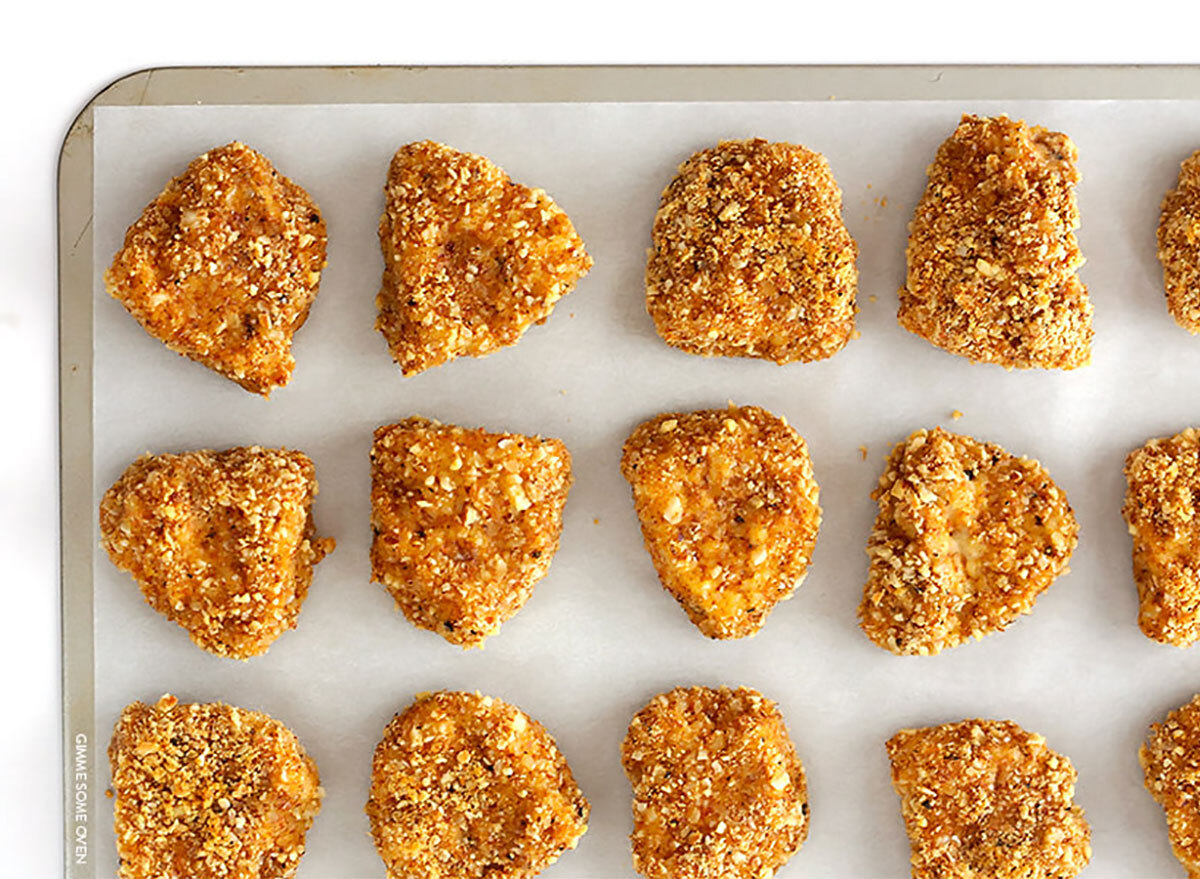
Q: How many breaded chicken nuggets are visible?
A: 15